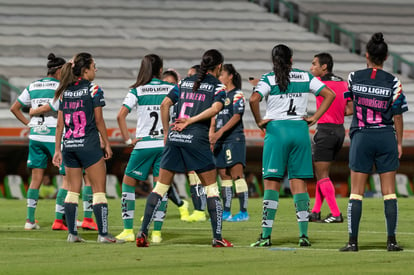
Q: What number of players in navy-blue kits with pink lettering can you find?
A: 3